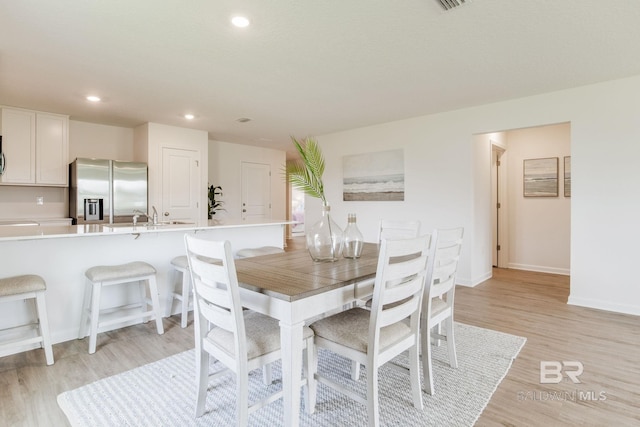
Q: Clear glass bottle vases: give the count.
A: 2